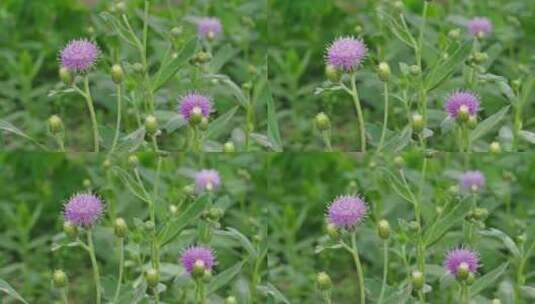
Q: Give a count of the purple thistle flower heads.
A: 12